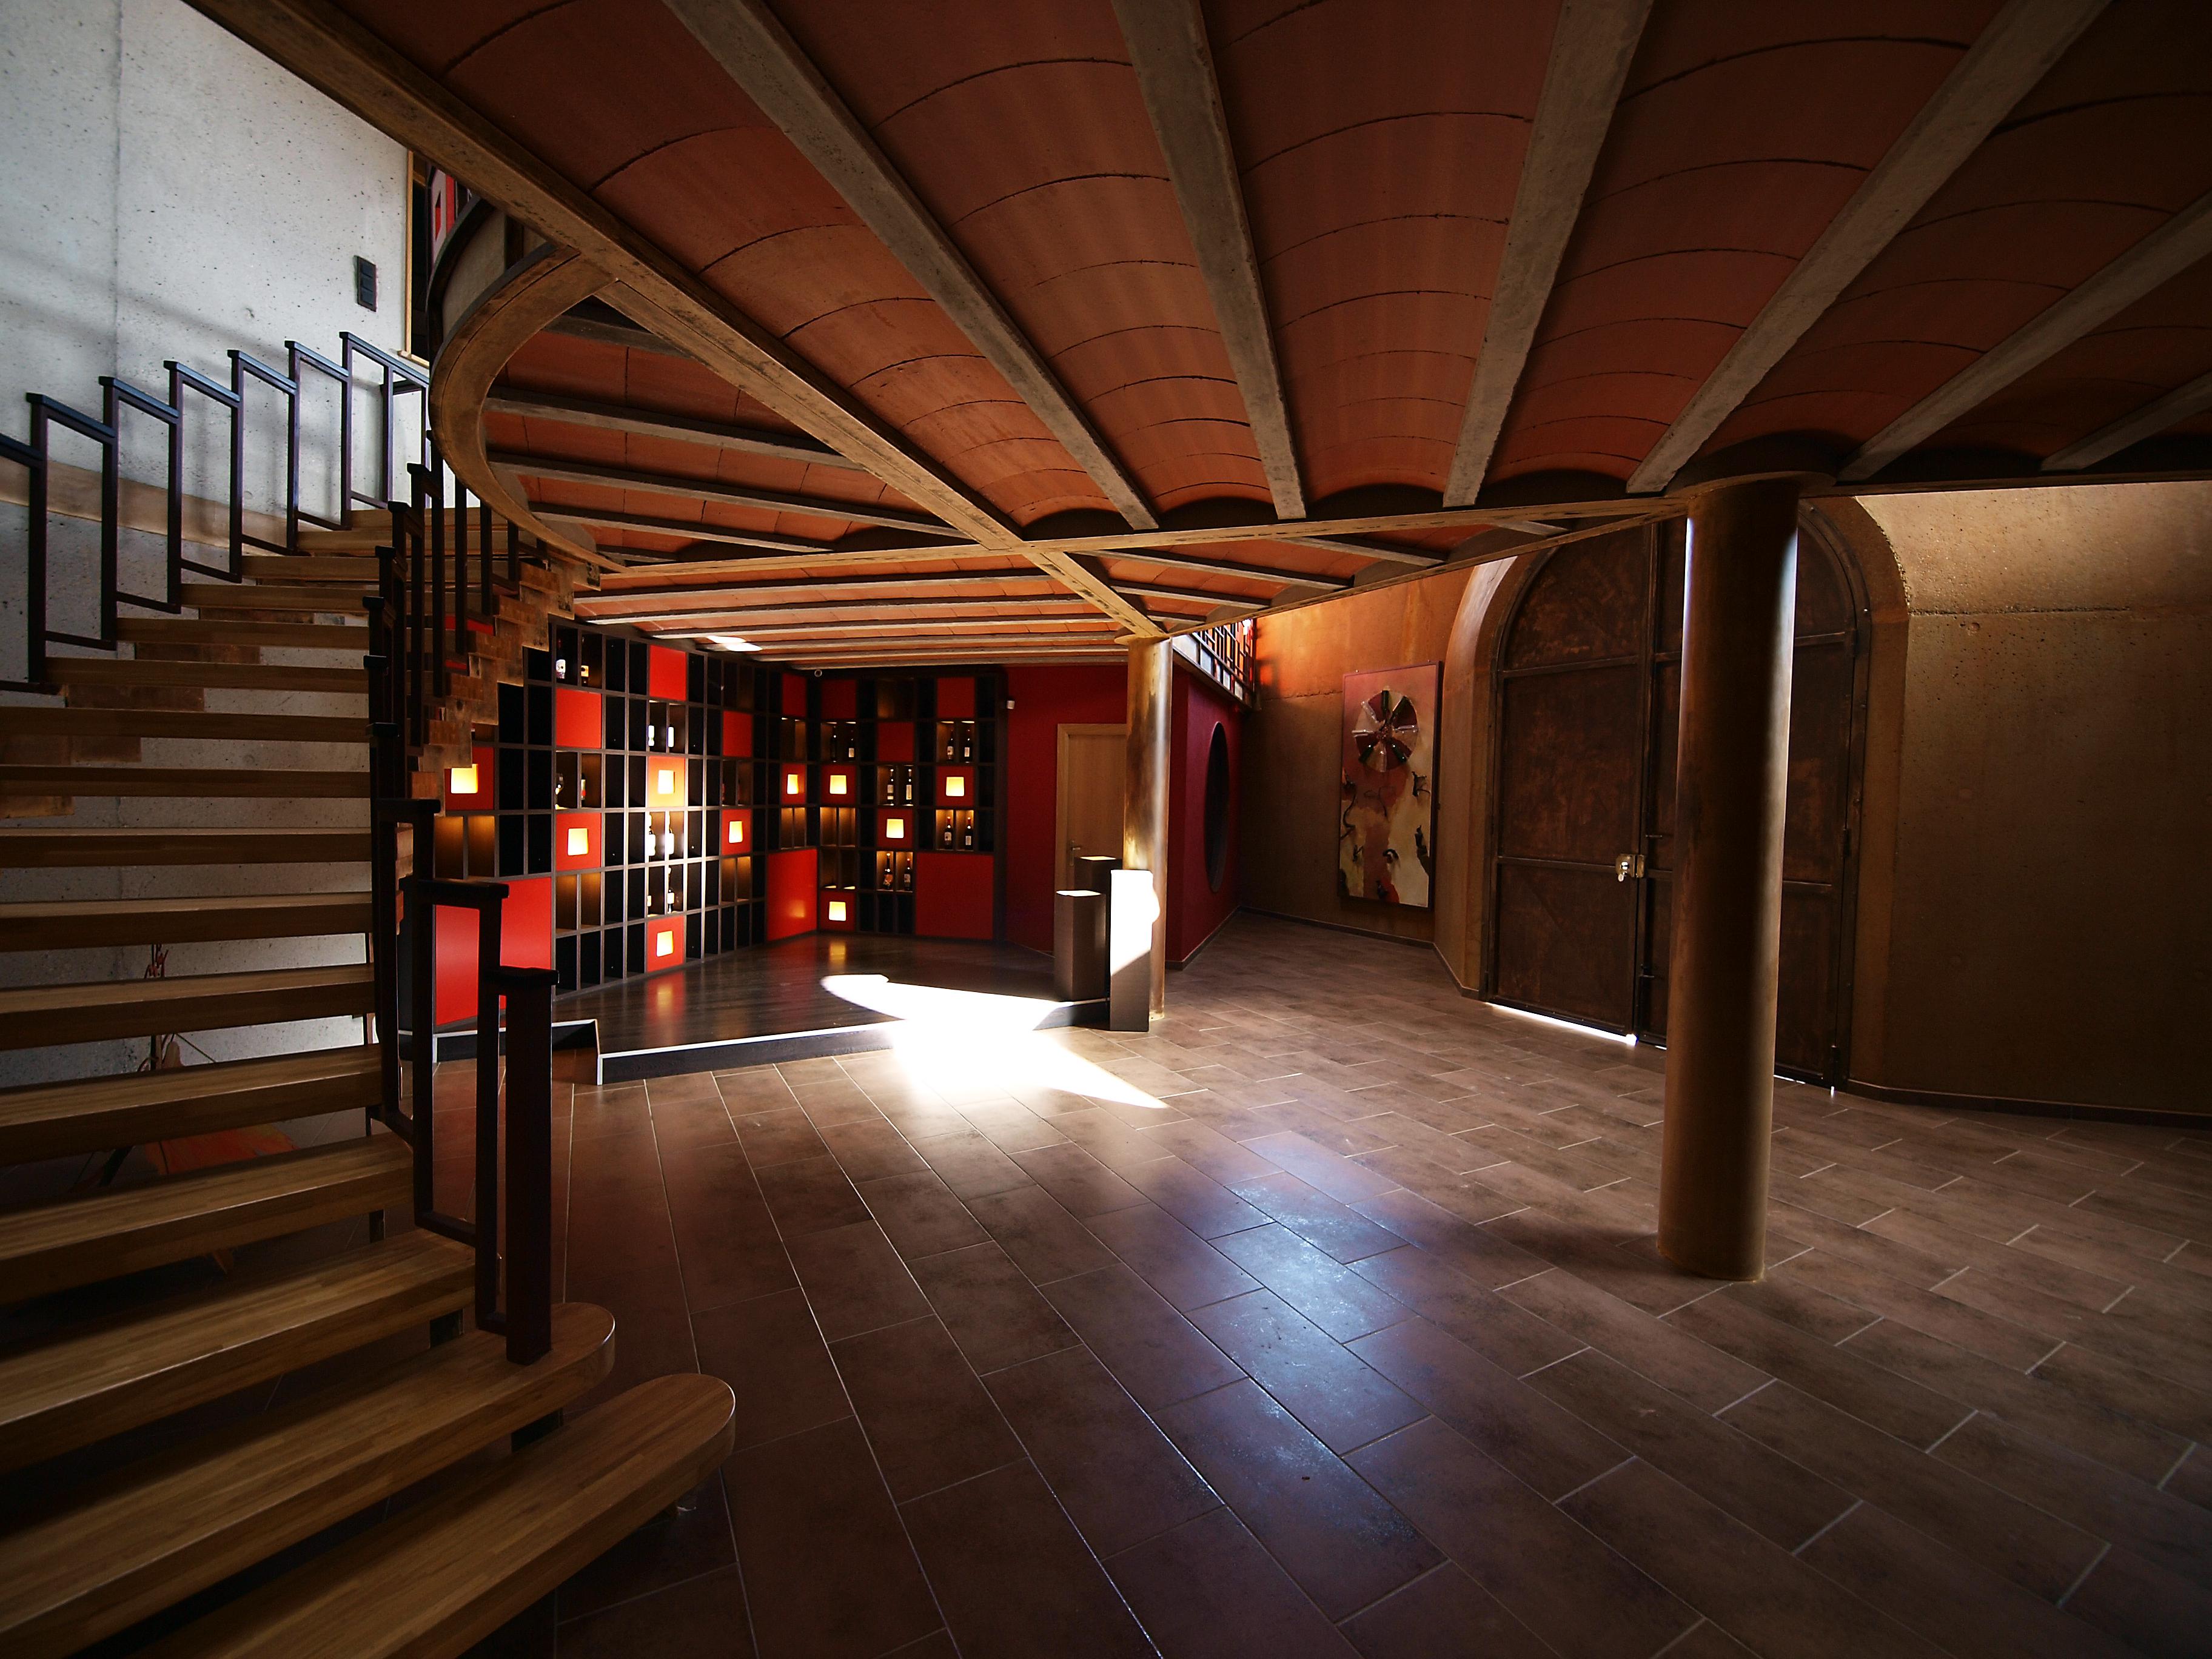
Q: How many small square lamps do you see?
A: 10